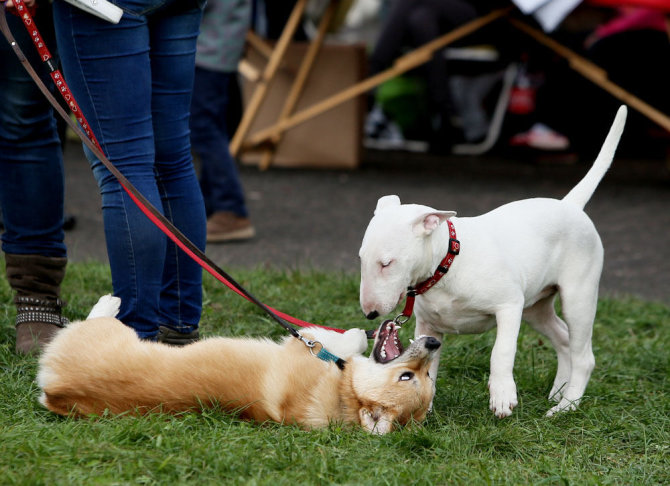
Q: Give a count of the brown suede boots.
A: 1